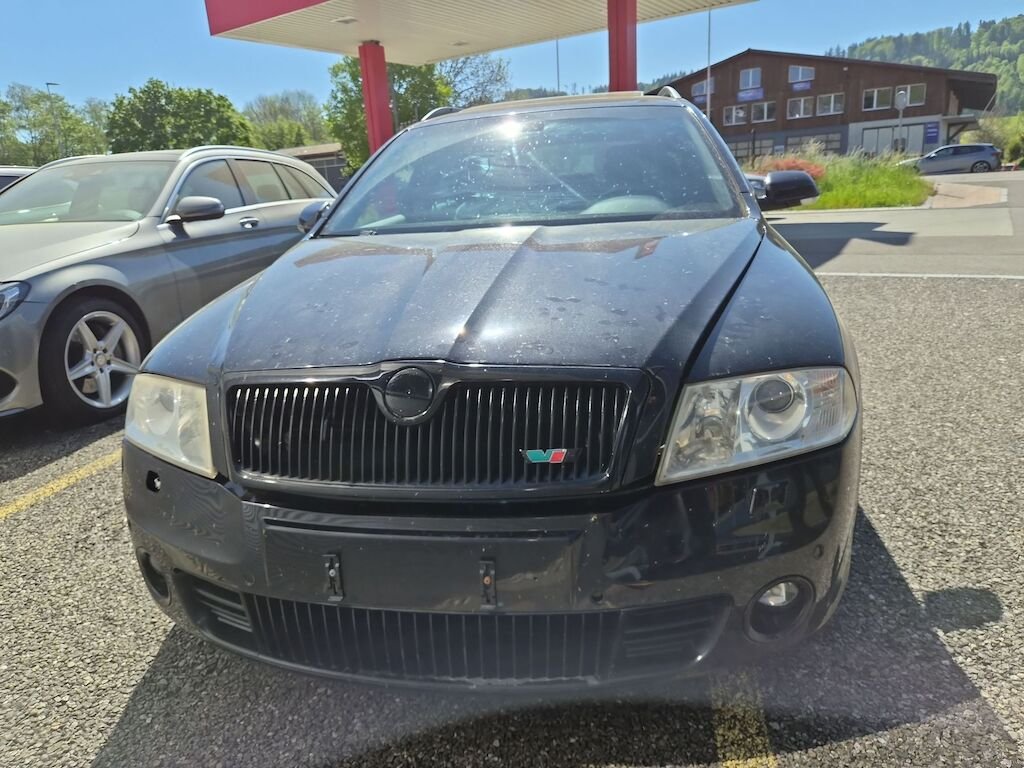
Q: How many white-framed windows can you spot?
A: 9